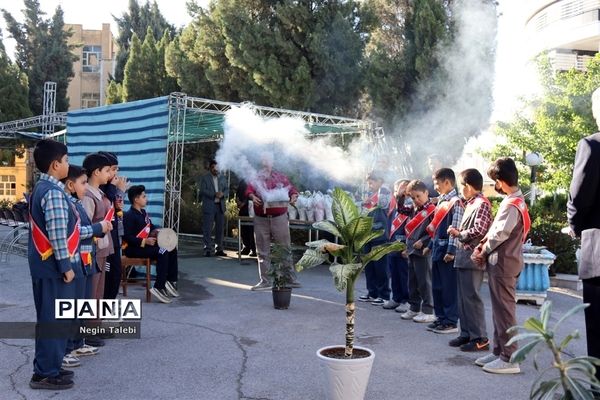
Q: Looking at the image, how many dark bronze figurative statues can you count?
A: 0